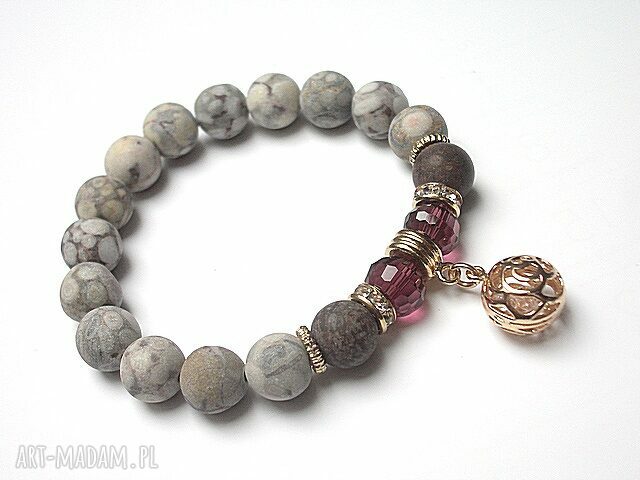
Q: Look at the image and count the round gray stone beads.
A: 14